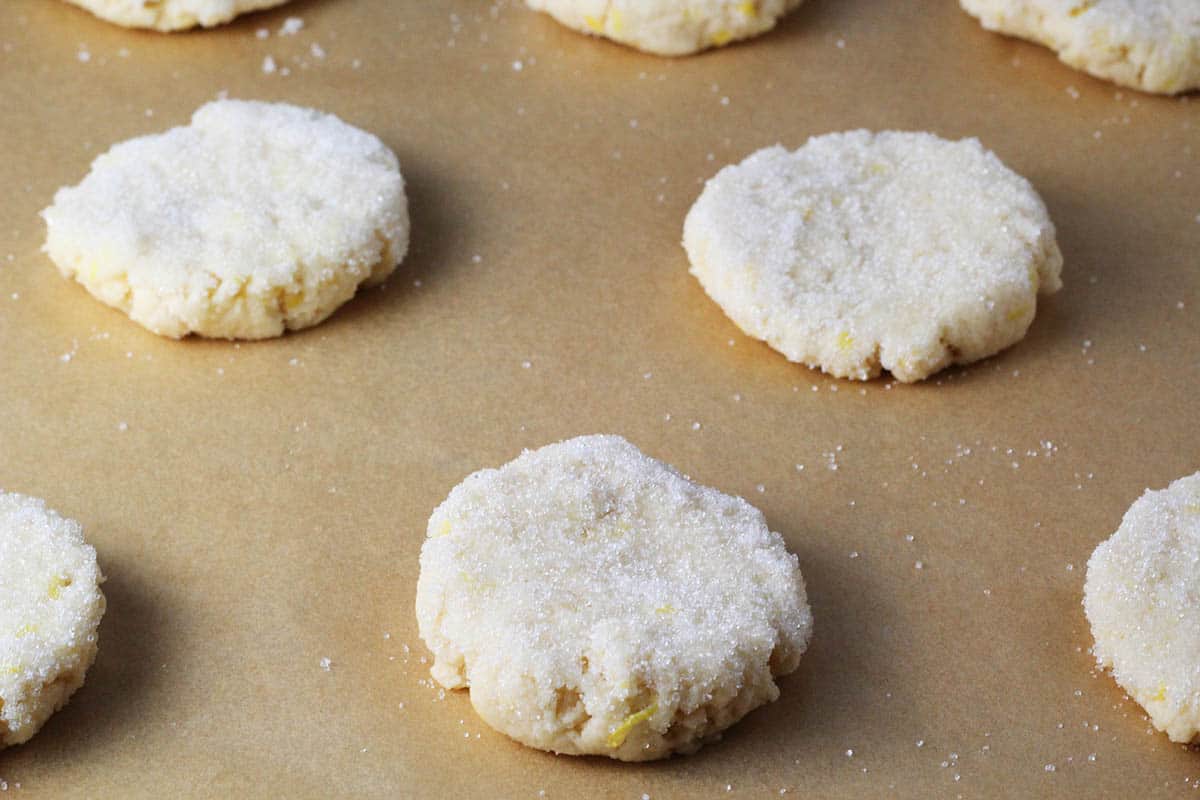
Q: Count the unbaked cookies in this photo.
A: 8